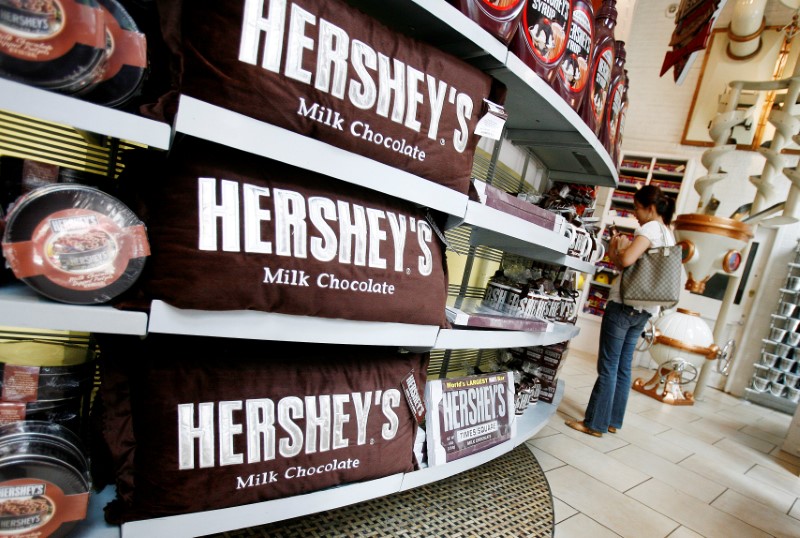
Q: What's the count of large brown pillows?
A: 3